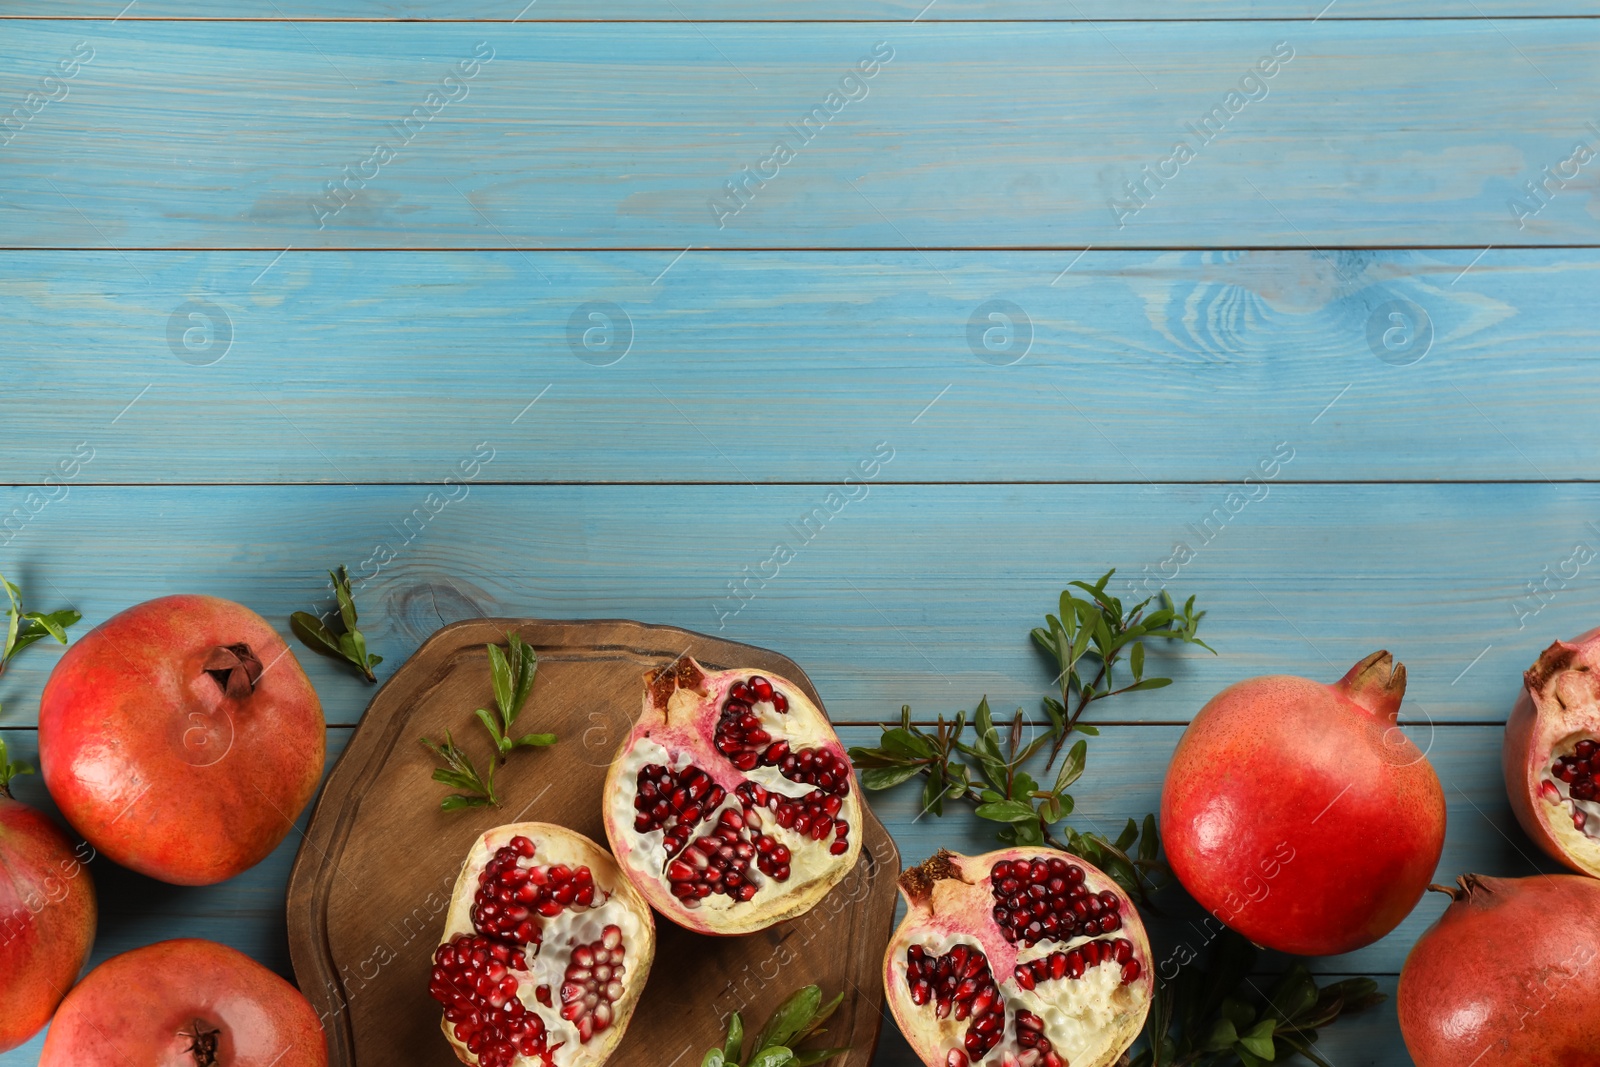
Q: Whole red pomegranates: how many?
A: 5